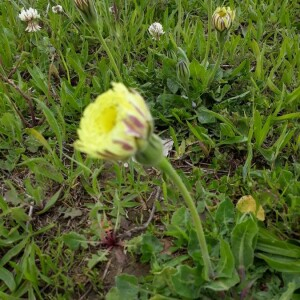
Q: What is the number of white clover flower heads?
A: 3